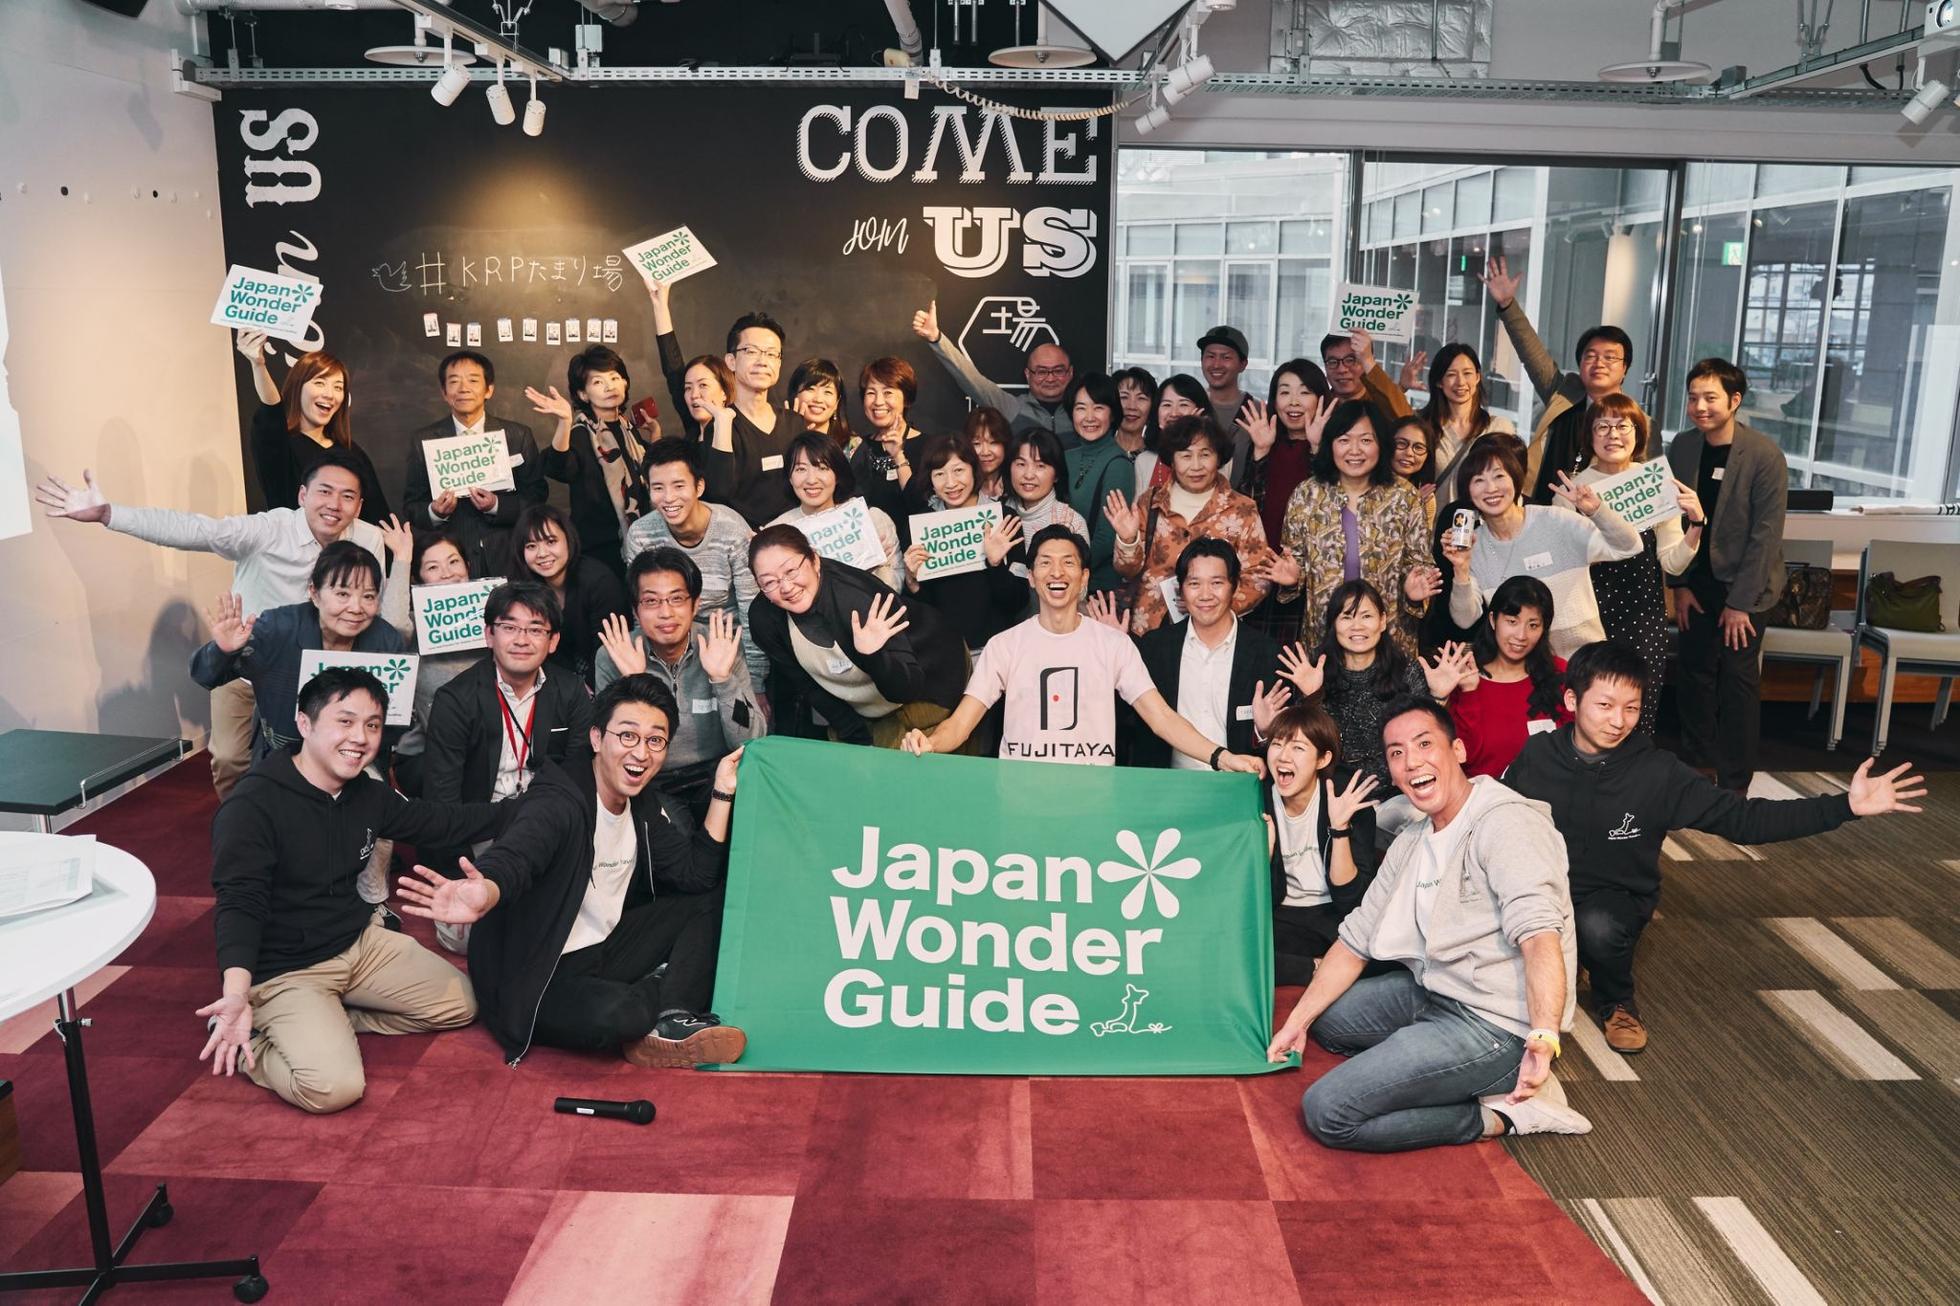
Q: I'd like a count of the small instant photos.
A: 9